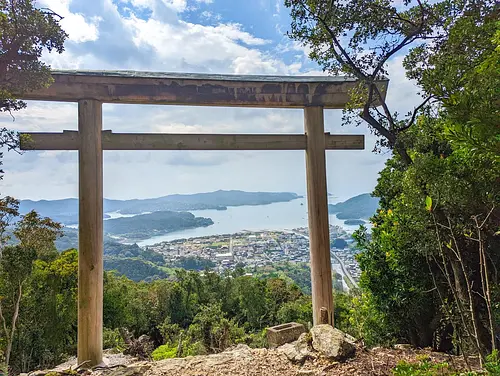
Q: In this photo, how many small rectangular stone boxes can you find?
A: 1